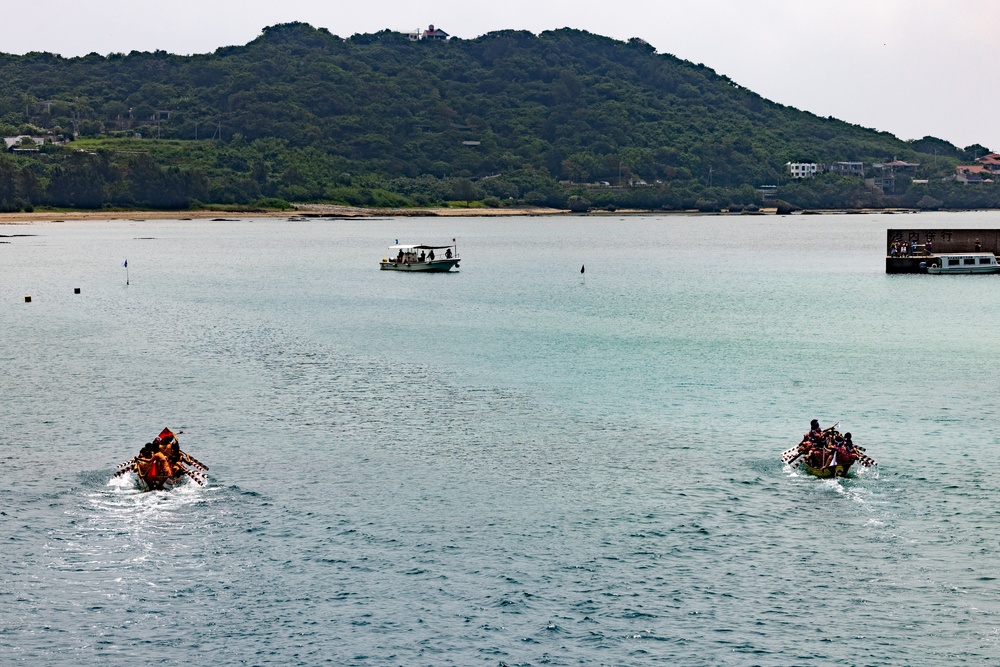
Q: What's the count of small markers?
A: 4